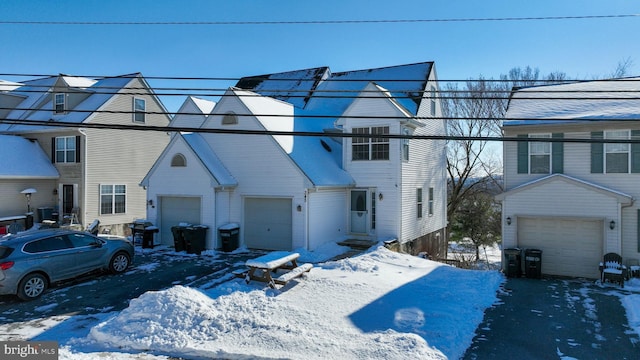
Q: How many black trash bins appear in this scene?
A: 5